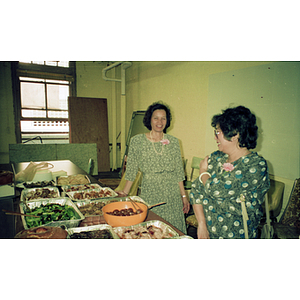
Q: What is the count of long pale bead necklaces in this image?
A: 1